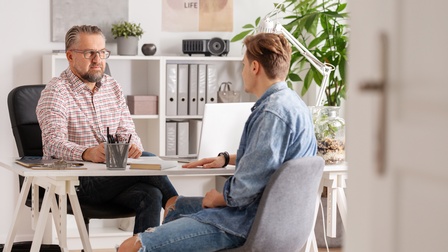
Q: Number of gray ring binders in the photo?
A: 7